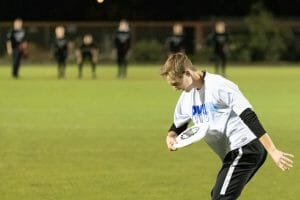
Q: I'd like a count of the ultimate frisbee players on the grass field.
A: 7